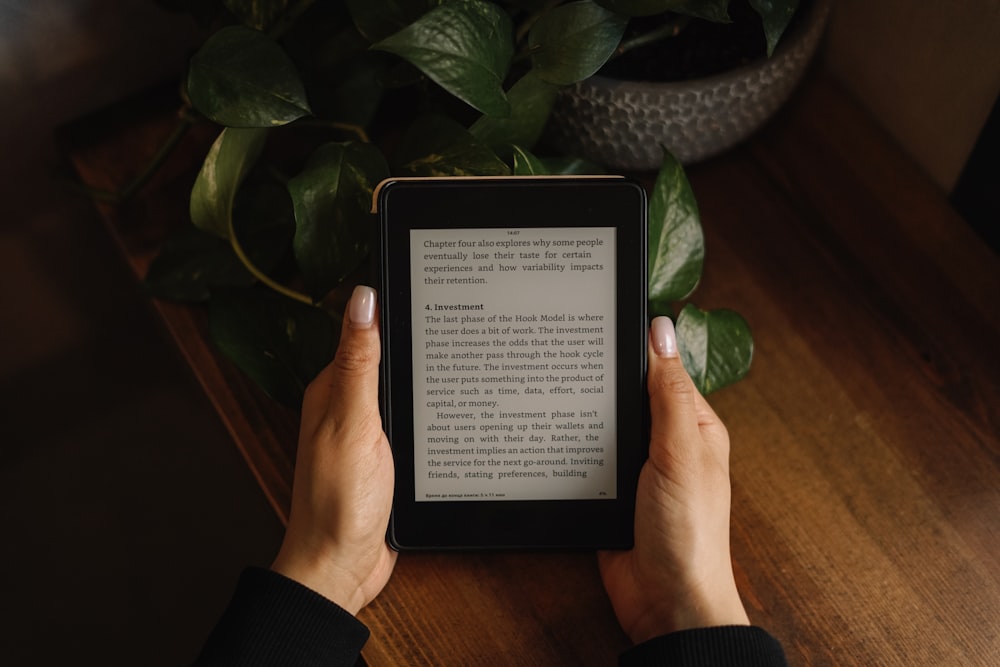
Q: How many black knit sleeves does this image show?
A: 2